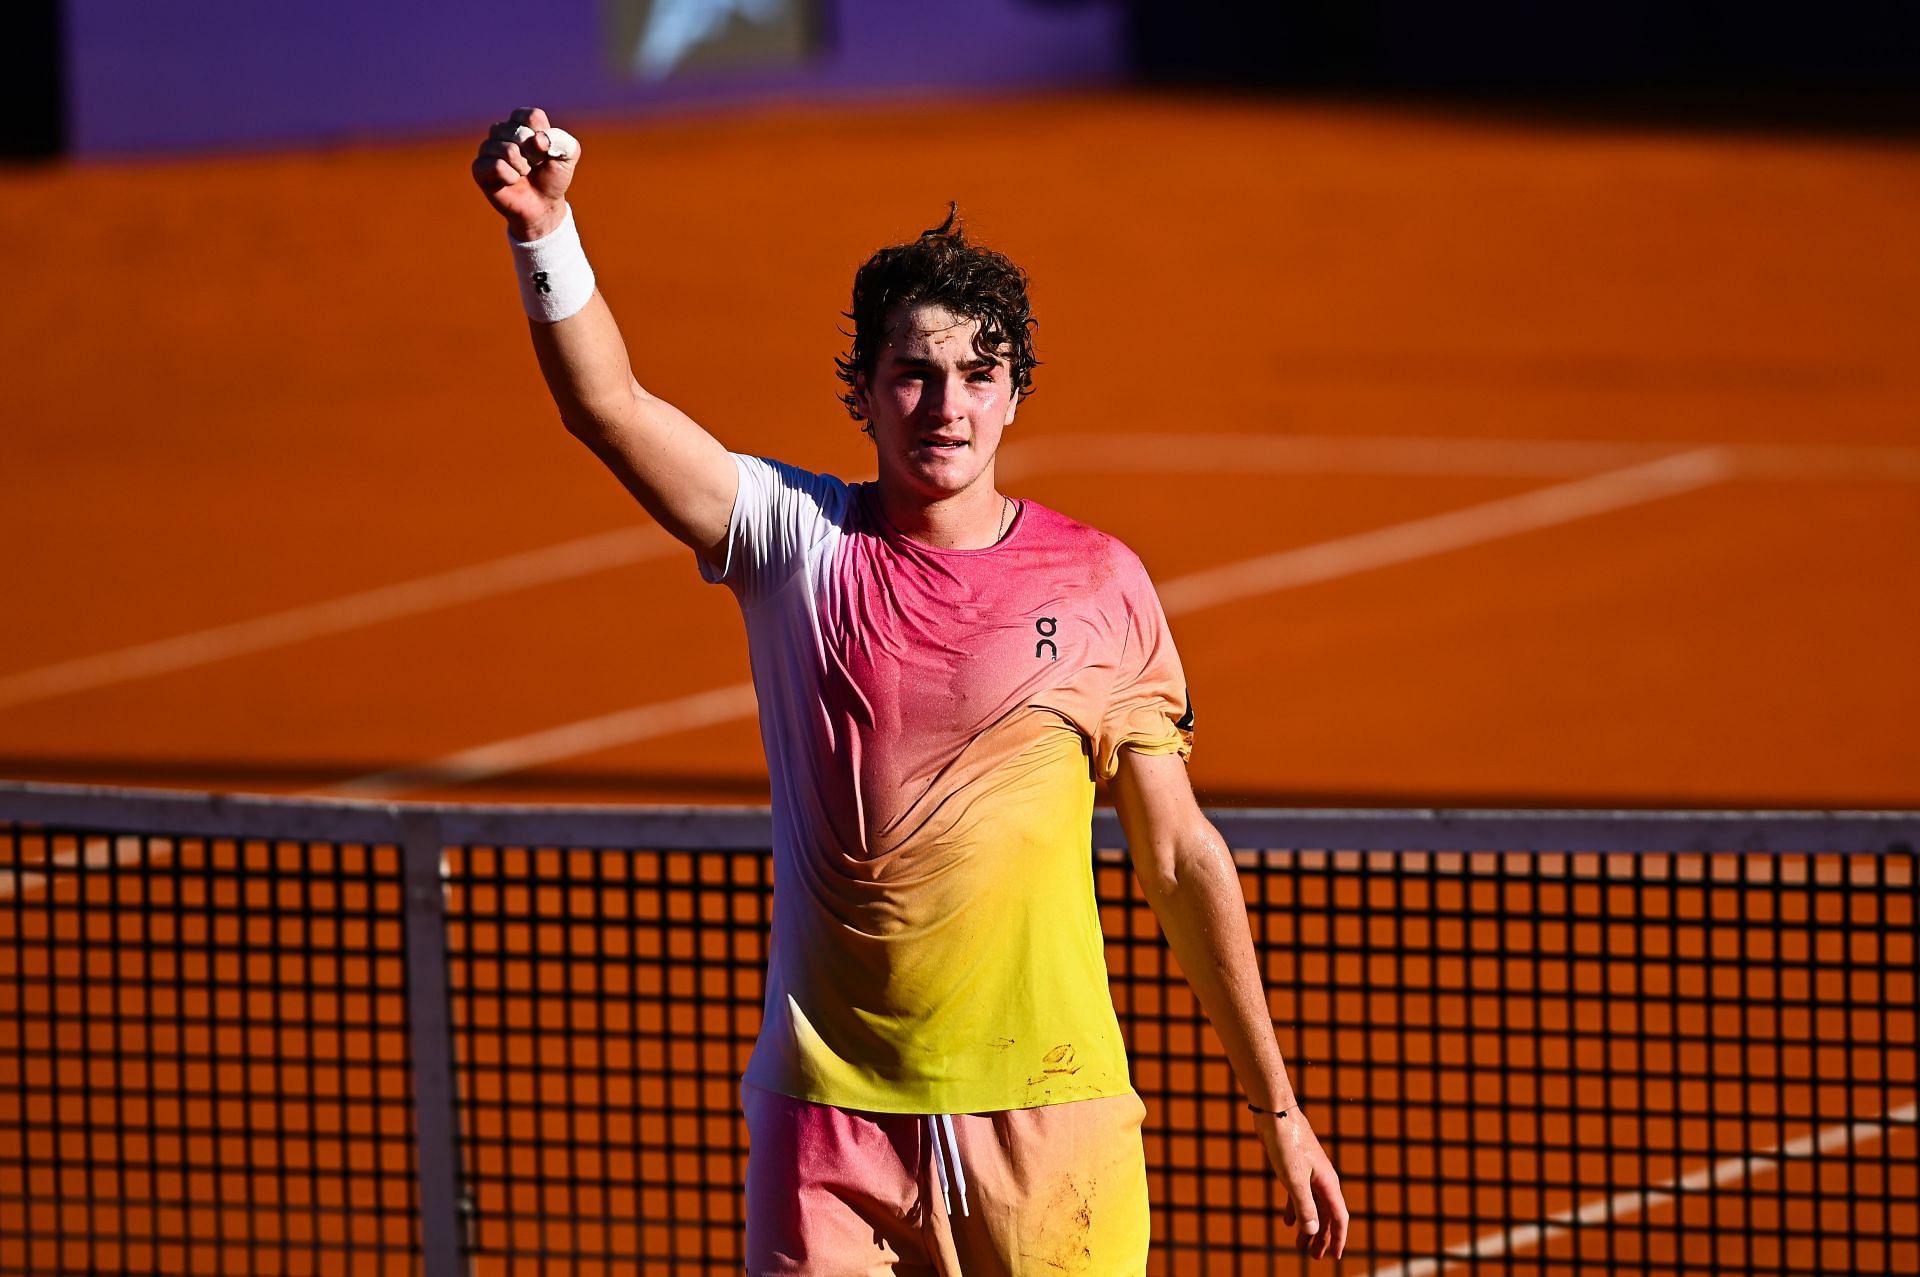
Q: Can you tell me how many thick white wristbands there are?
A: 1